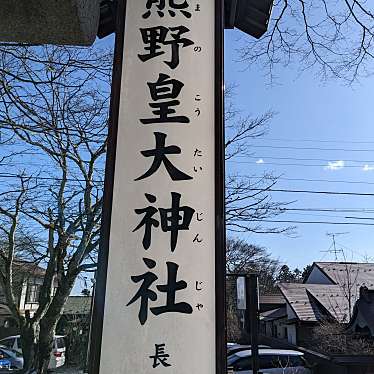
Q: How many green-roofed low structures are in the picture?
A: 1